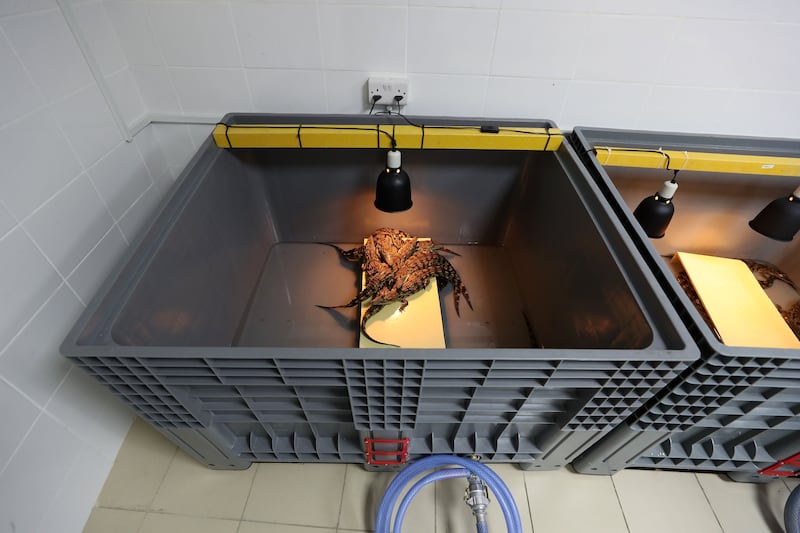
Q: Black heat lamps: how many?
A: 3